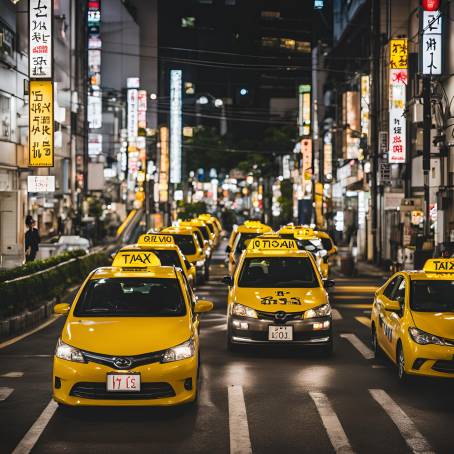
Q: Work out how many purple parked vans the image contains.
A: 0